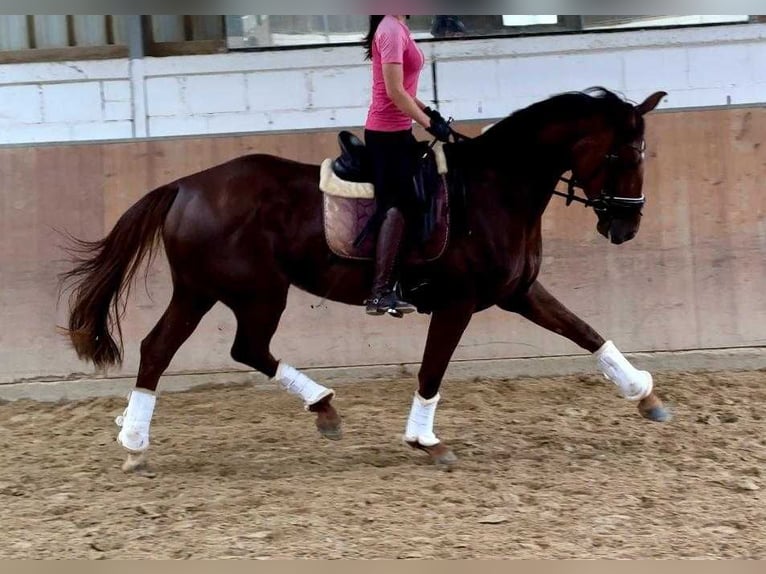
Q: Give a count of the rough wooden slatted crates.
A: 0